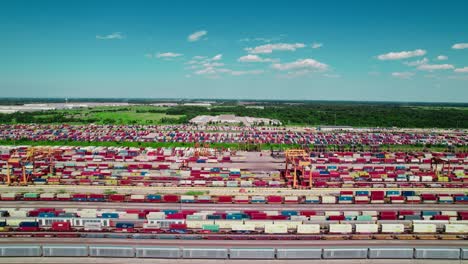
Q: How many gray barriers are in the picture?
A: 11